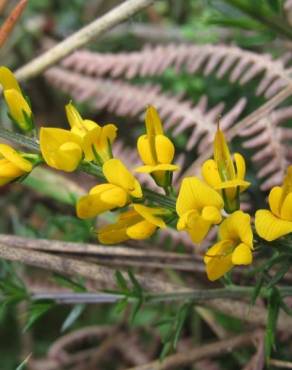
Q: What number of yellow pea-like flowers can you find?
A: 11